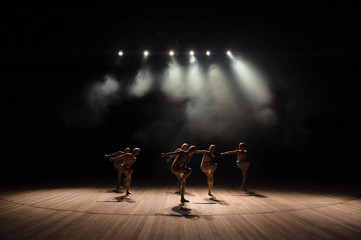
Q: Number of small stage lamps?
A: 6